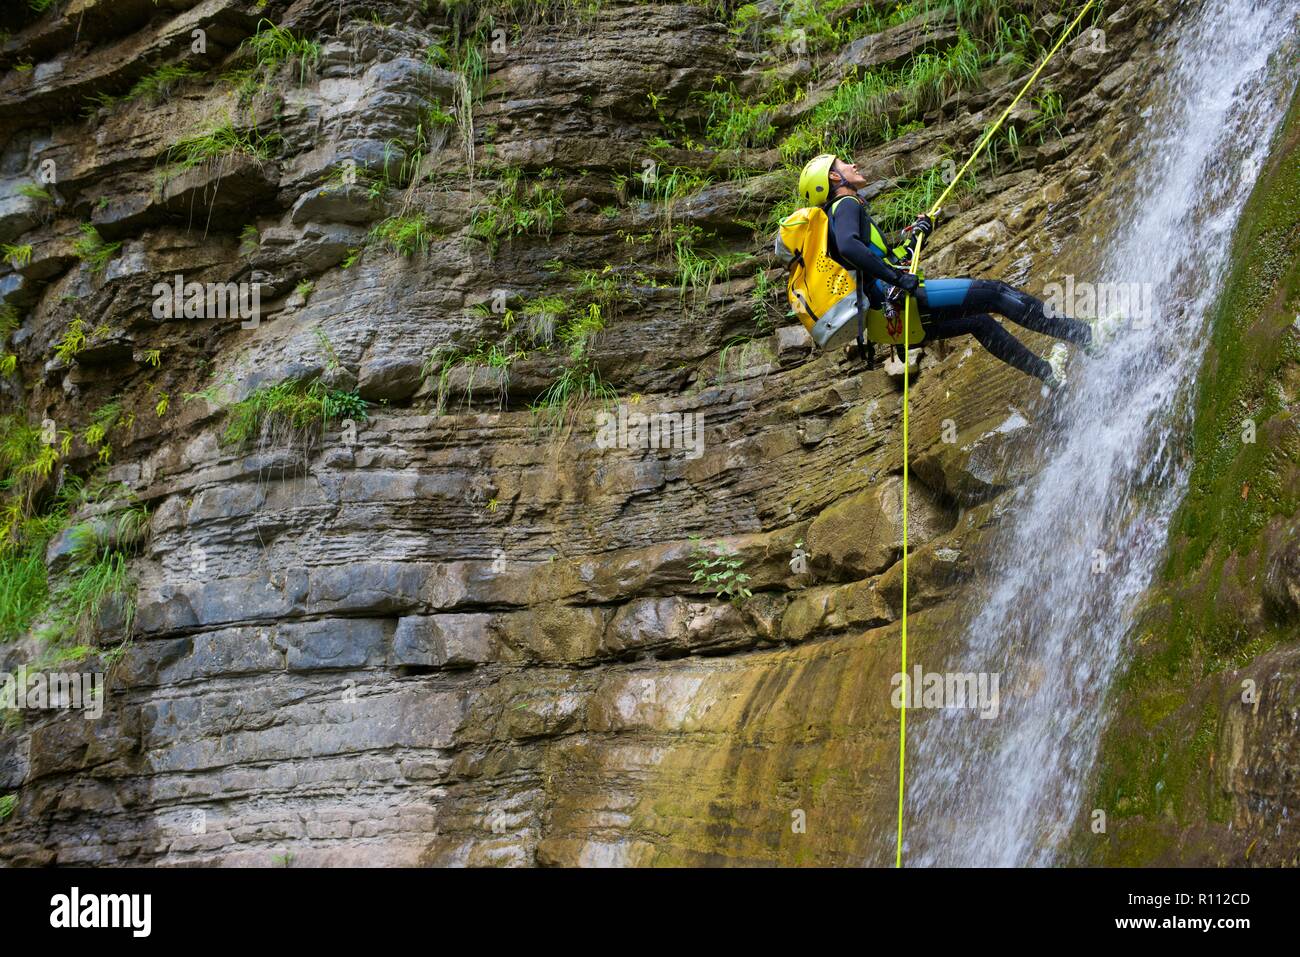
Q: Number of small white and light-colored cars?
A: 0